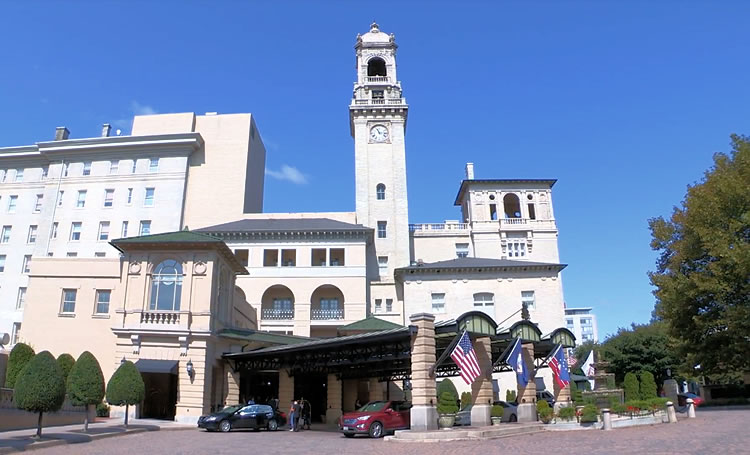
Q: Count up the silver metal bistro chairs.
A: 0